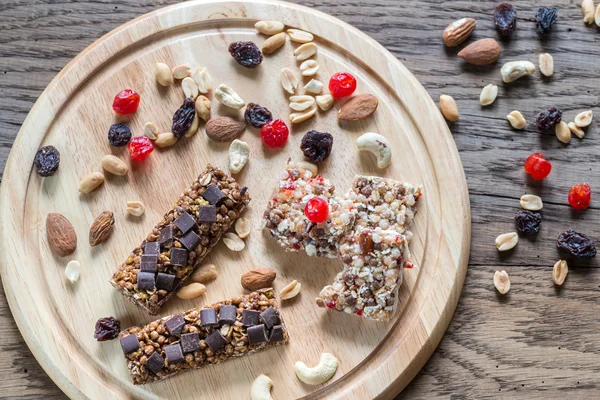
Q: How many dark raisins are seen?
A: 12